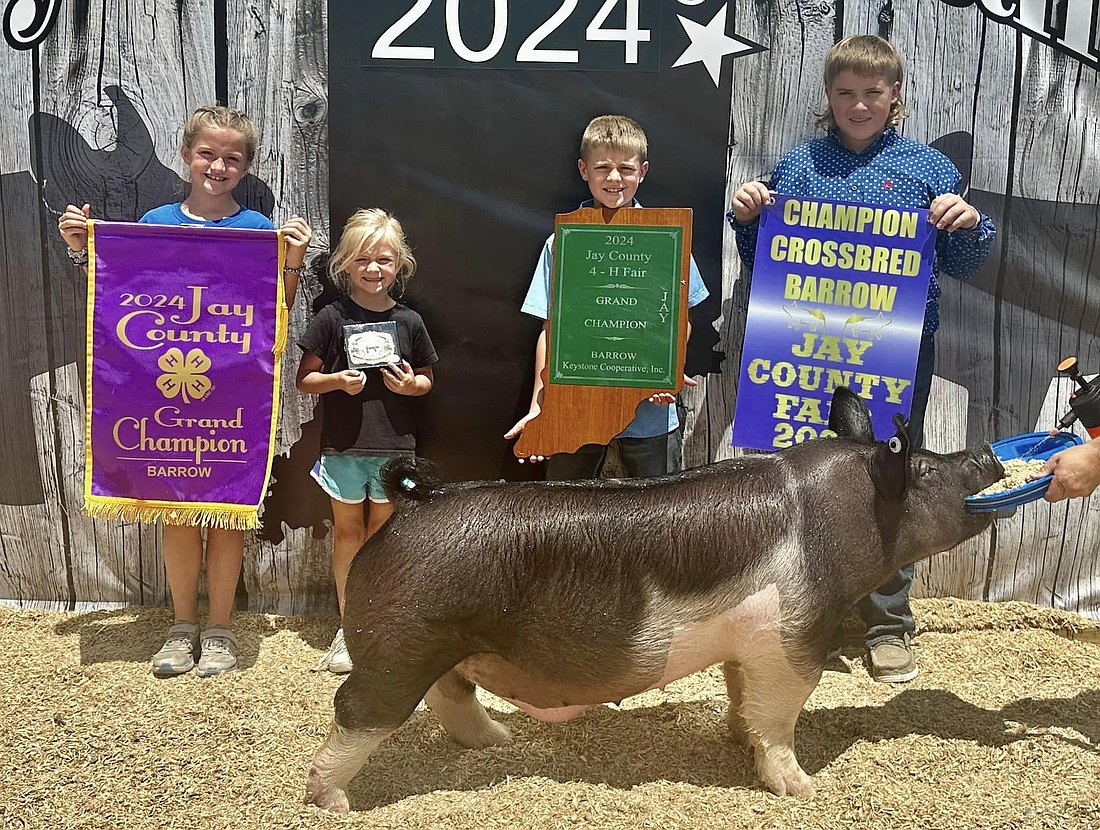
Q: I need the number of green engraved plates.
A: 1